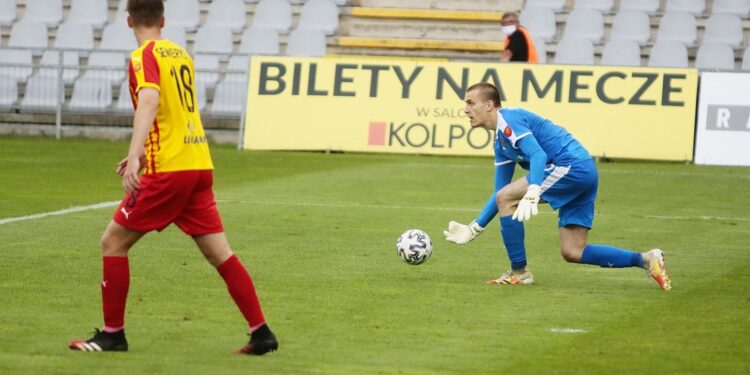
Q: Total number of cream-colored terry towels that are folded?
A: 0